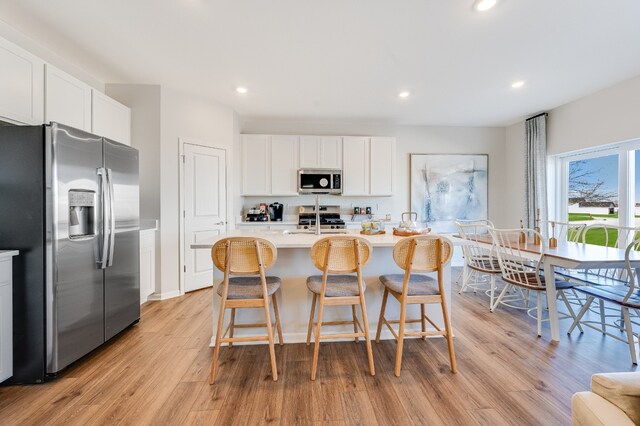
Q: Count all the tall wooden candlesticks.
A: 3